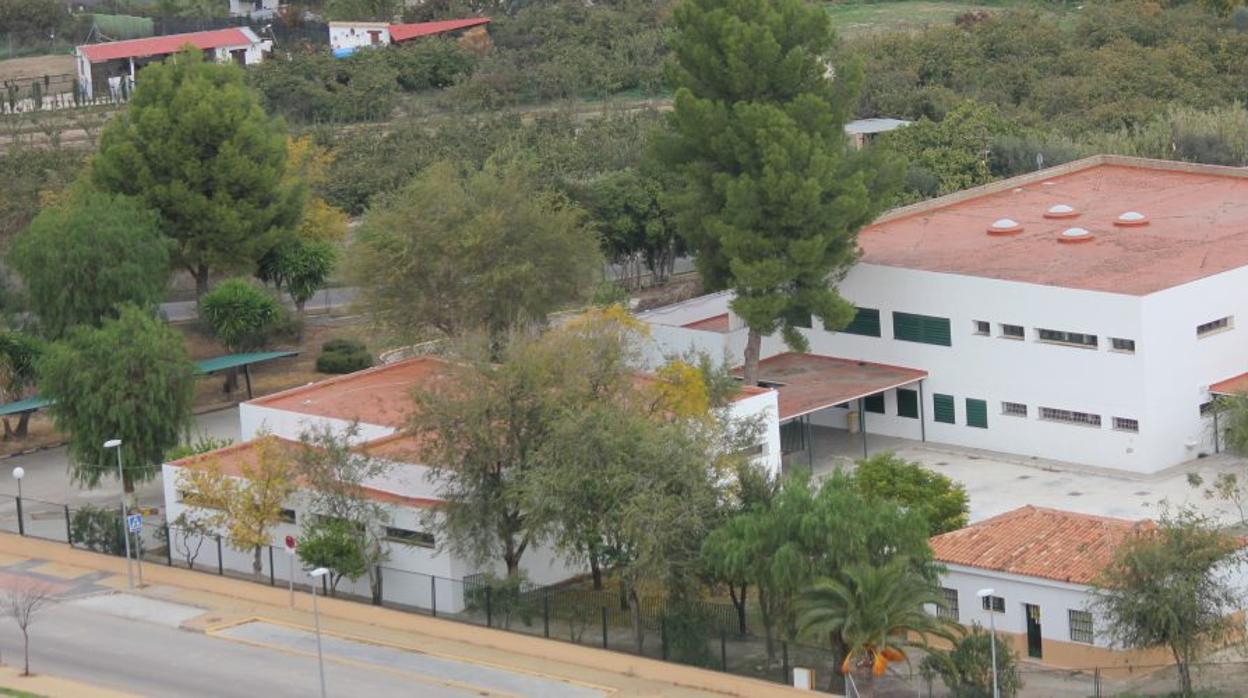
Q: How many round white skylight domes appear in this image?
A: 4